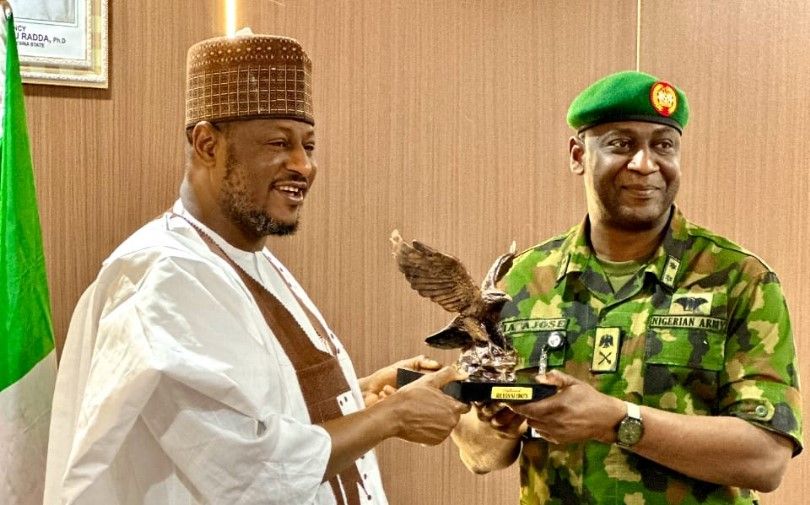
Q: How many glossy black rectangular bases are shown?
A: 1